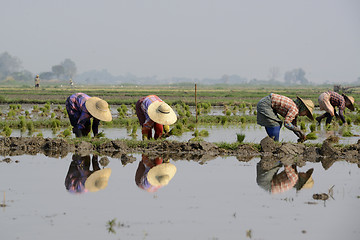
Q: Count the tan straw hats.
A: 4